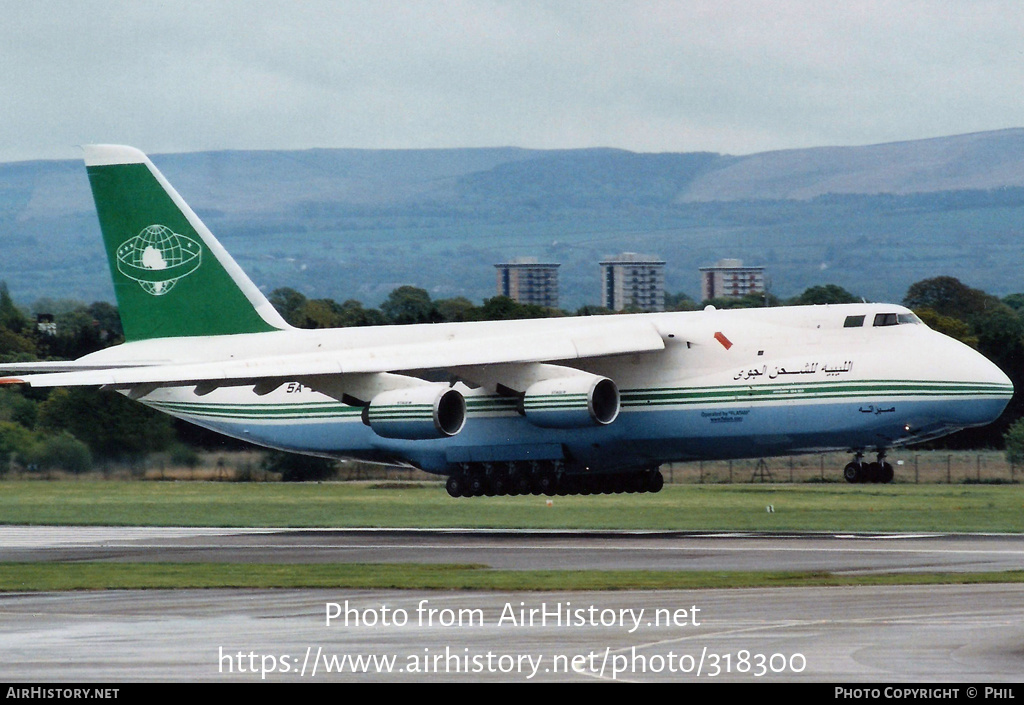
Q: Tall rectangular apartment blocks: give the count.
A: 3